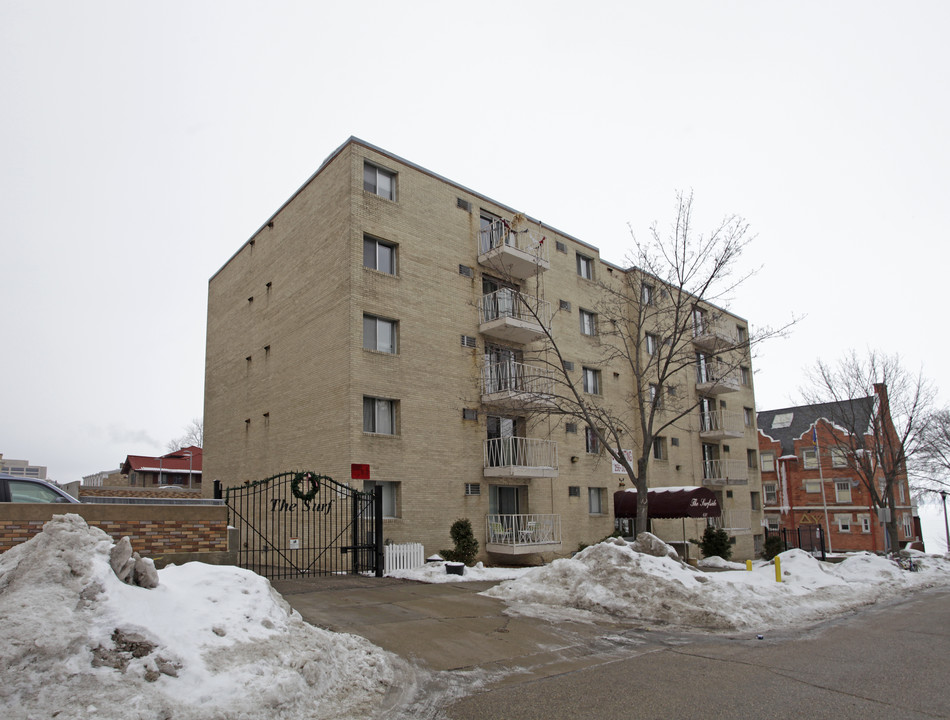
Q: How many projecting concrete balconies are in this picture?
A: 10